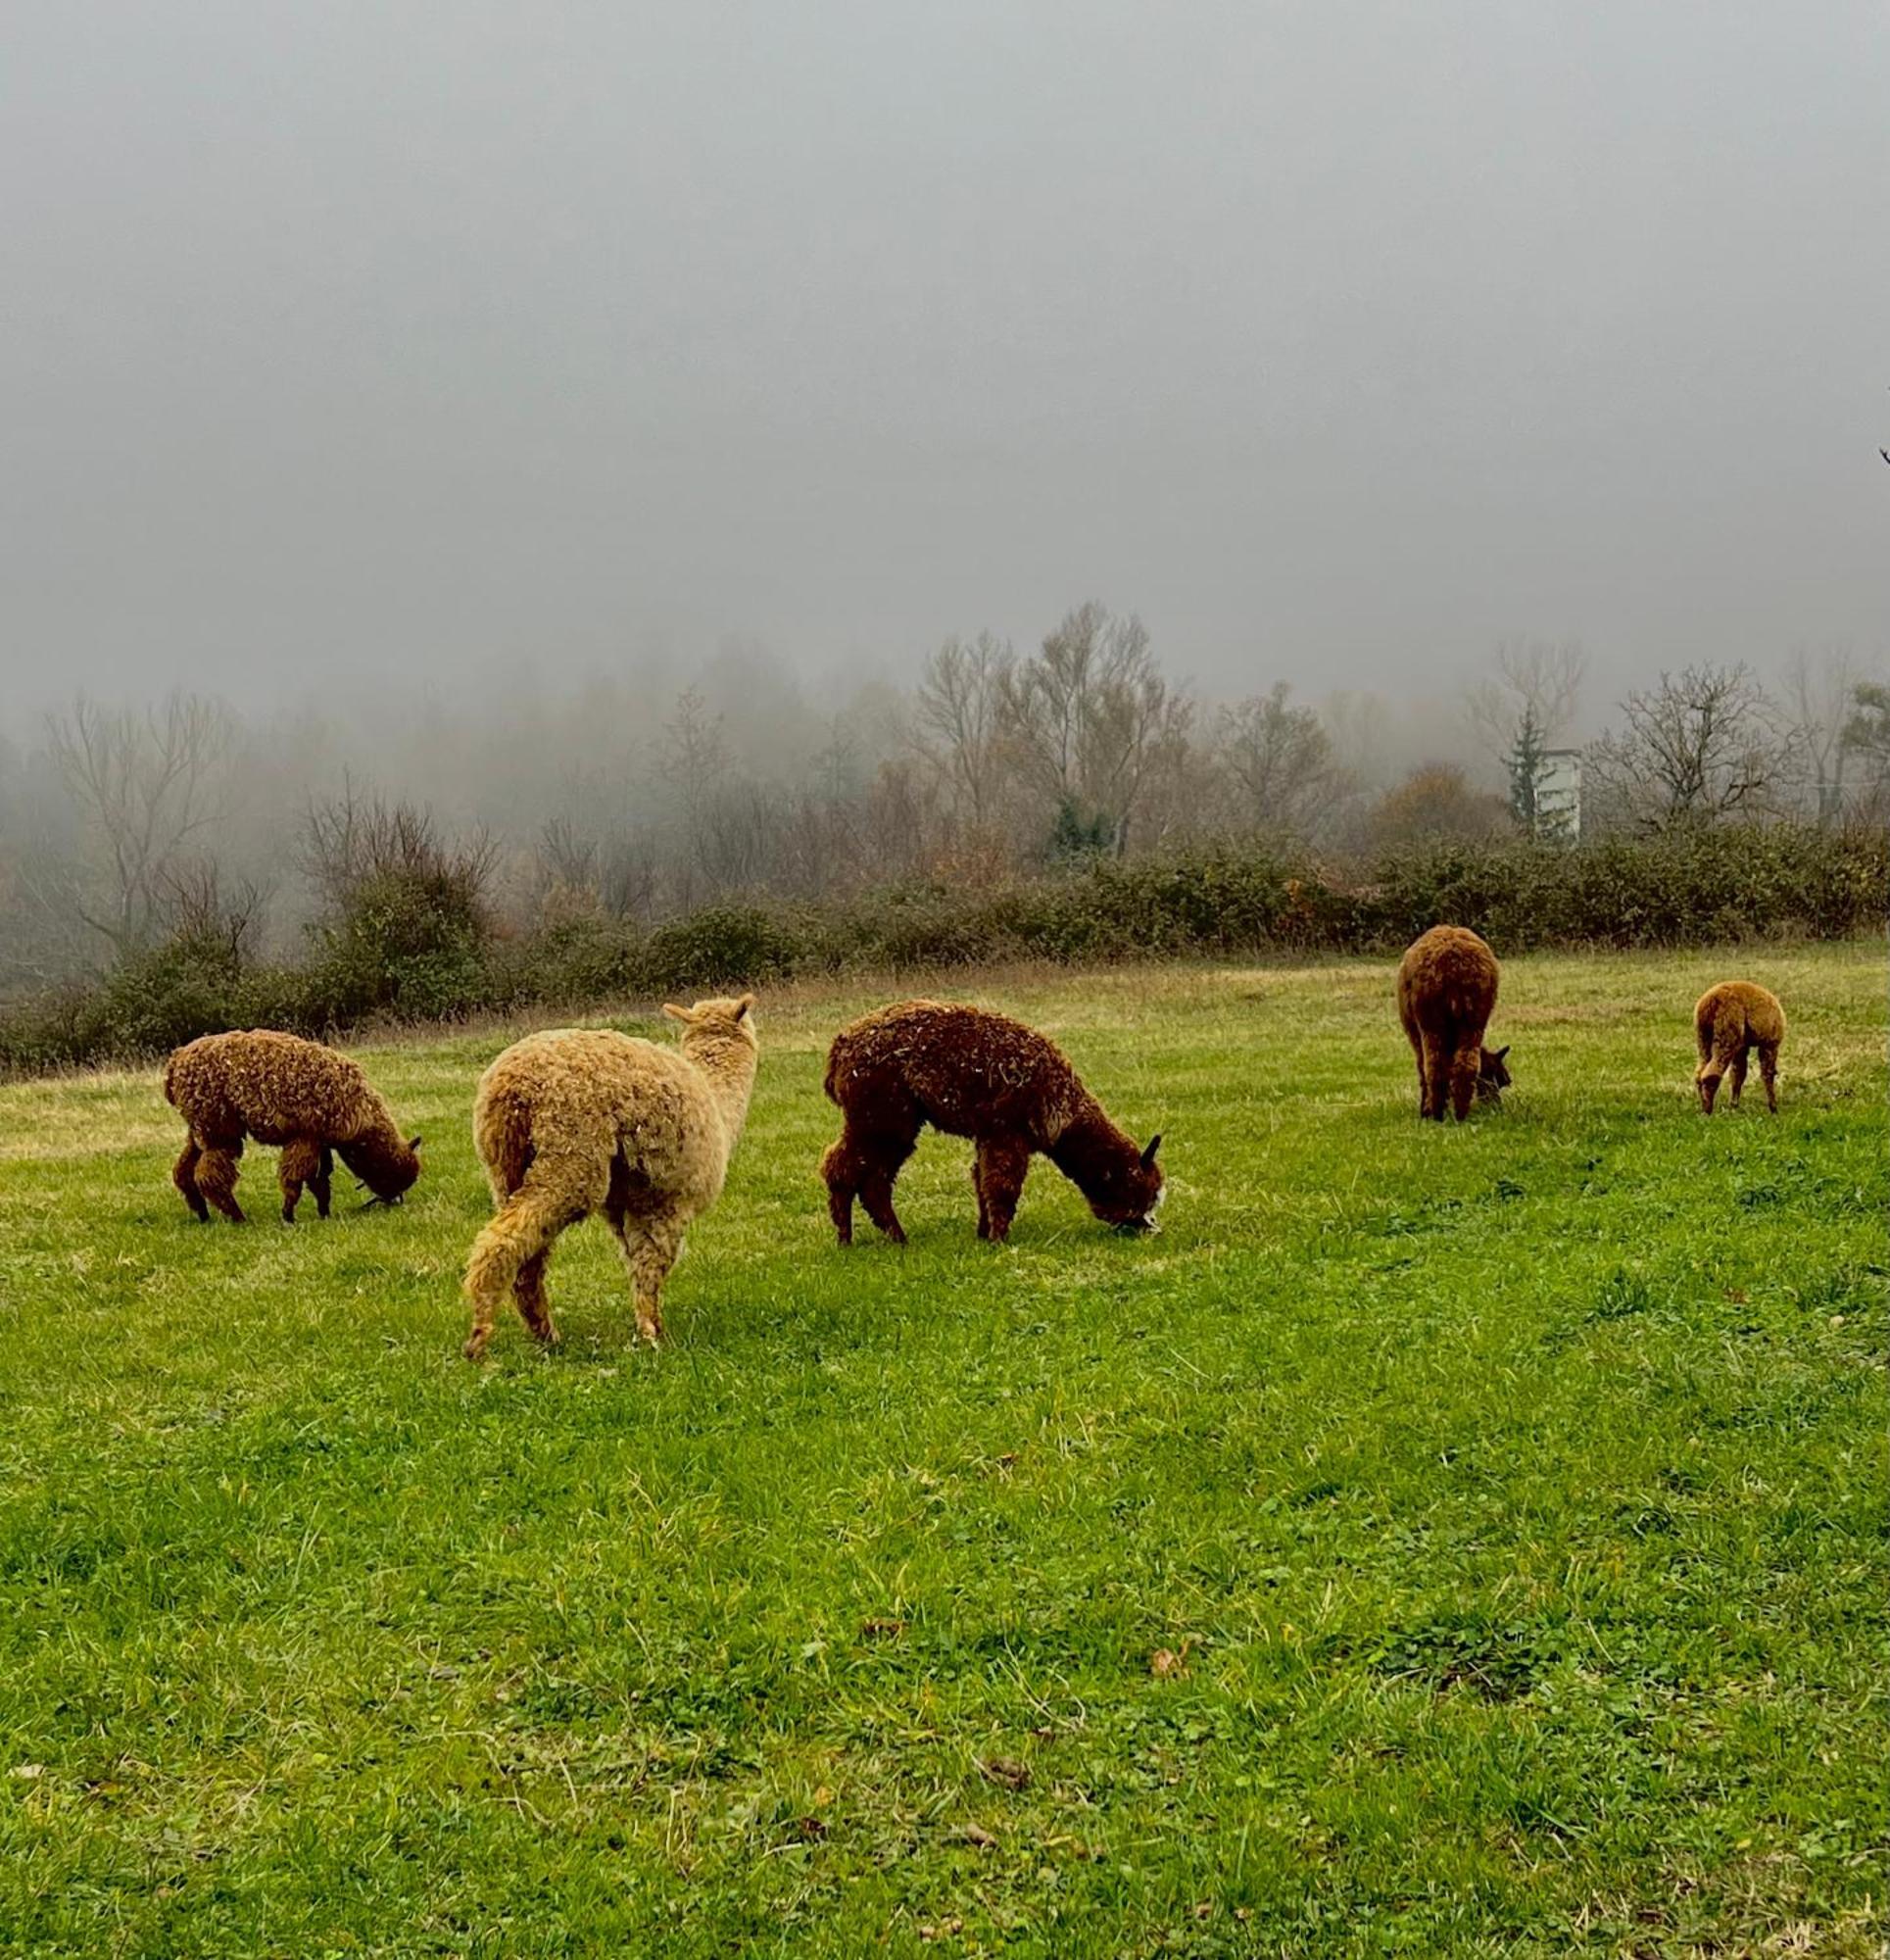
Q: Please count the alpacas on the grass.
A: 5